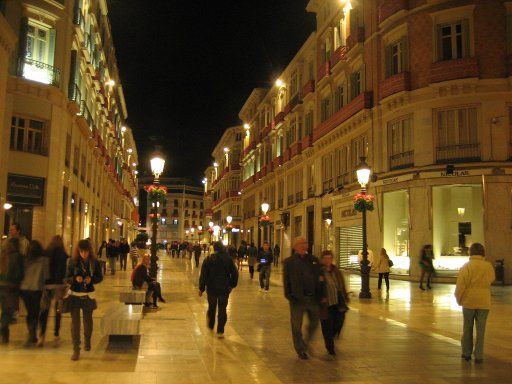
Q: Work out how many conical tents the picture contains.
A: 0